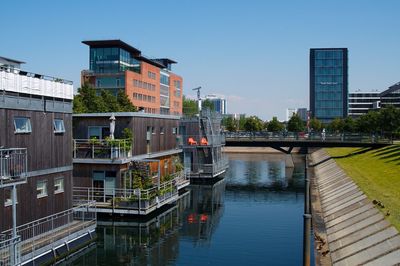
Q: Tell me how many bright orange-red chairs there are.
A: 2